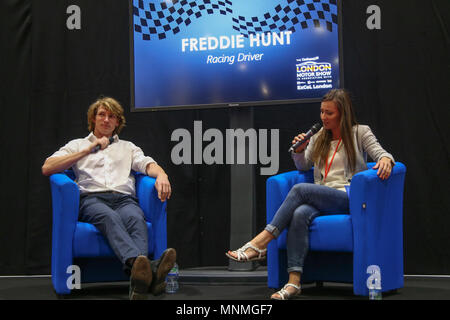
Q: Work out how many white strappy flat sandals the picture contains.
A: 2